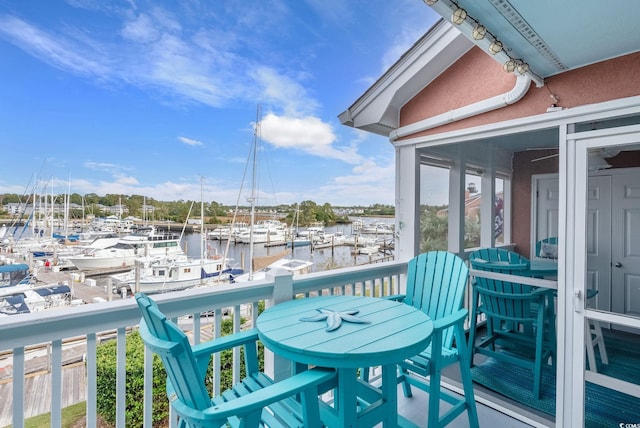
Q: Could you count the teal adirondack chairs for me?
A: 4